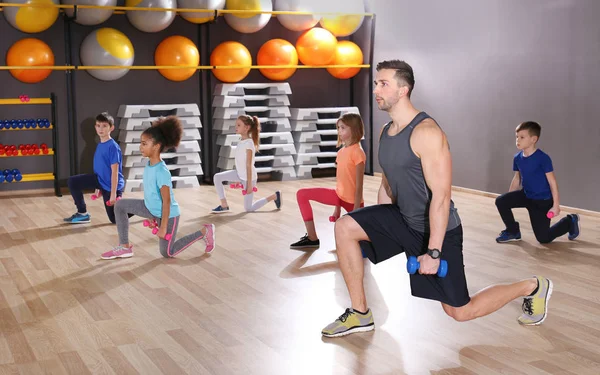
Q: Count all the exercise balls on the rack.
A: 14